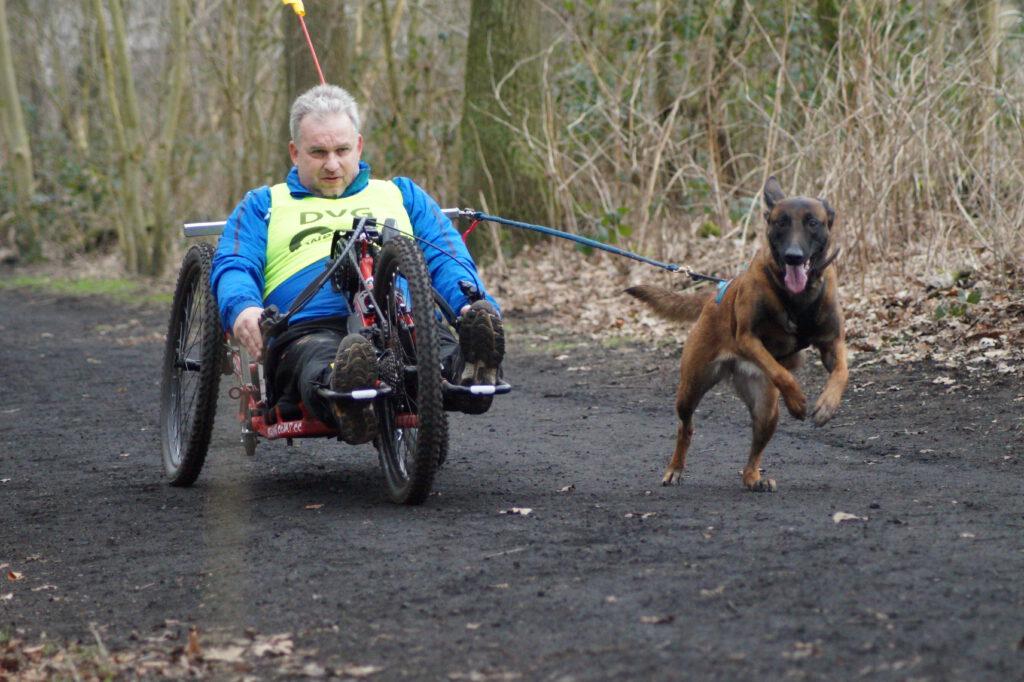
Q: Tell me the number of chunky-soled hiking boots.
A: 2